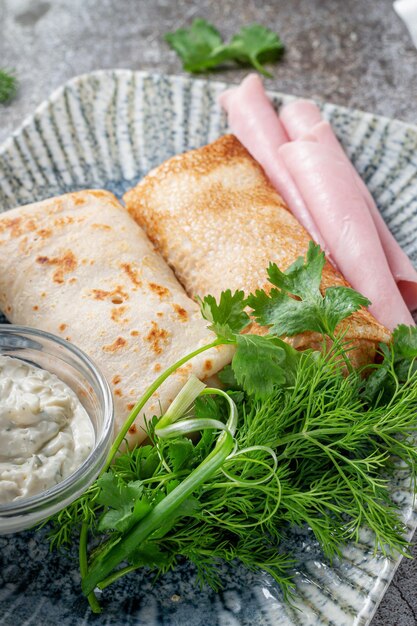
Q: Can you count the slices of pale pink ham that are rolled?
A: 3